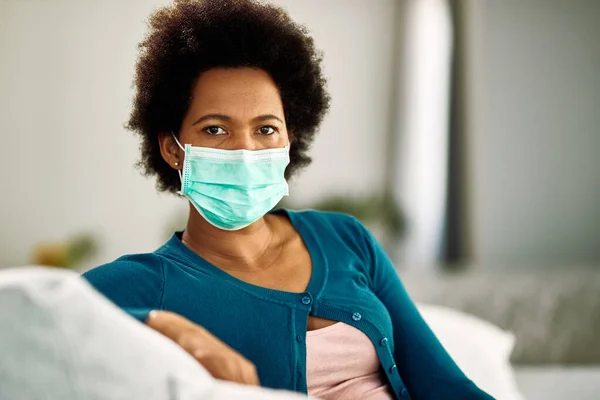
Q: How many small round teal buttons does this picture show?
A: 5